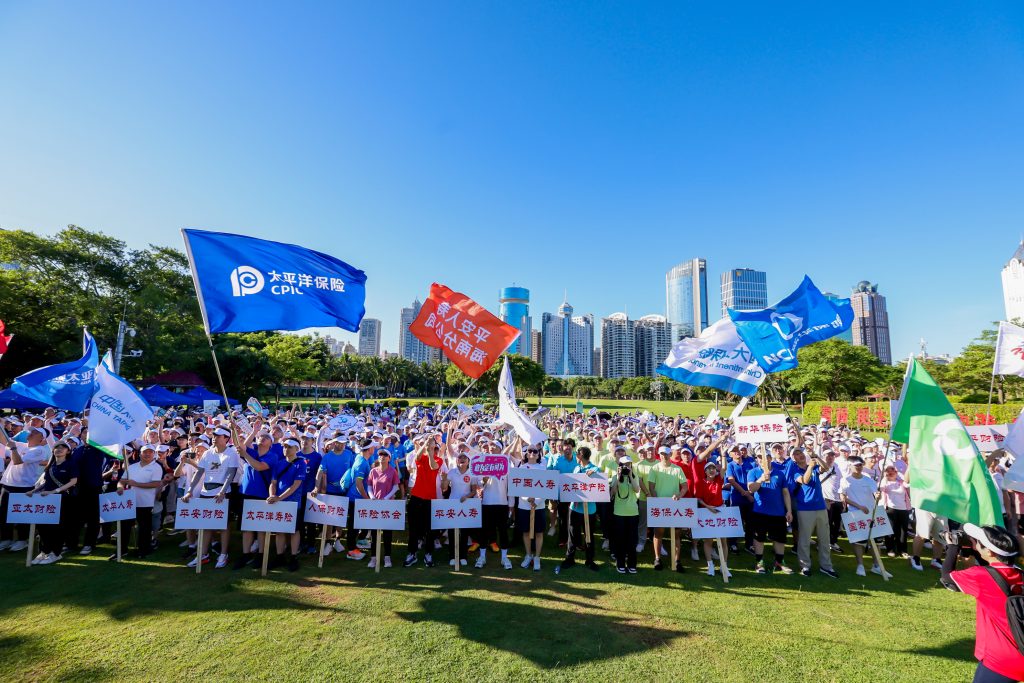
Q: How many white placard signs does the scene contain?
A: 14